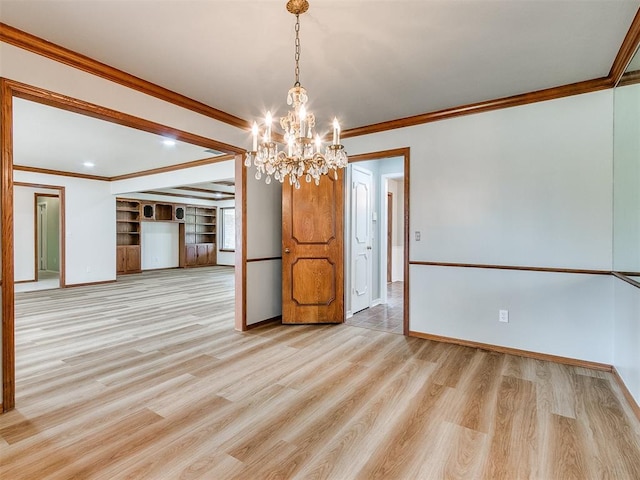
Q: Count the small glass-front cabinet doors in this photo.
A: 2